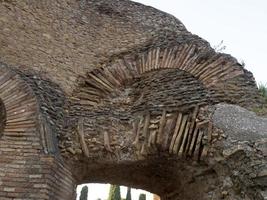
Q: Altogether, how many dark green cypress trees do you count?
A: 4